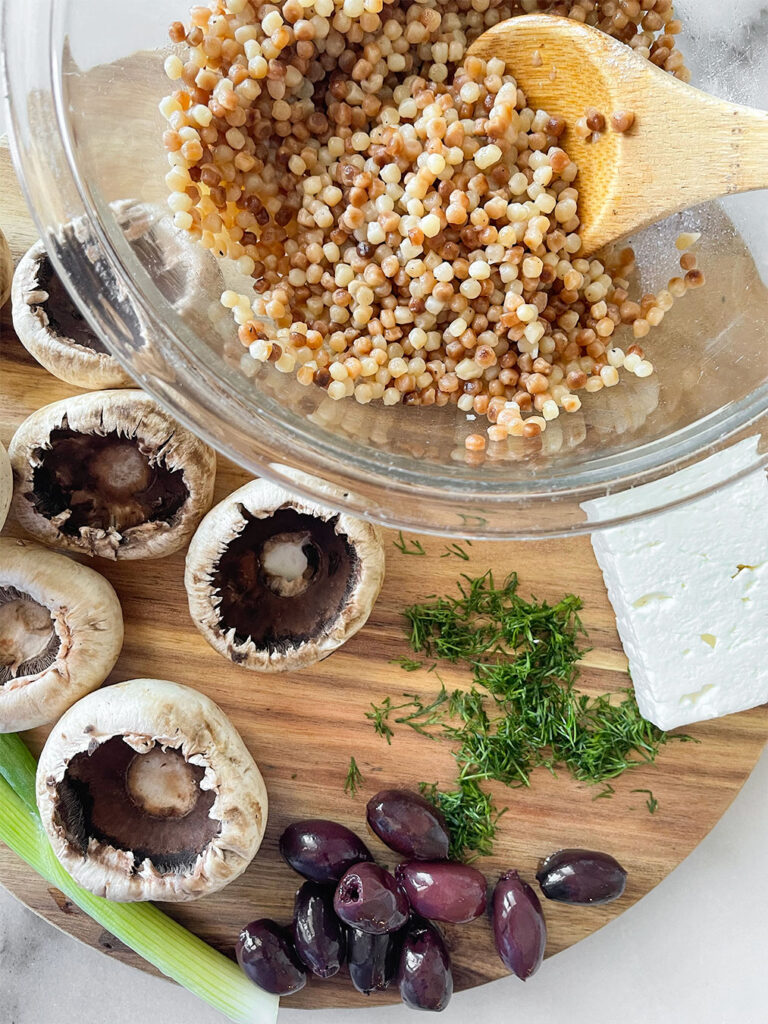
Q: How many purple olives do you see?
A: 10